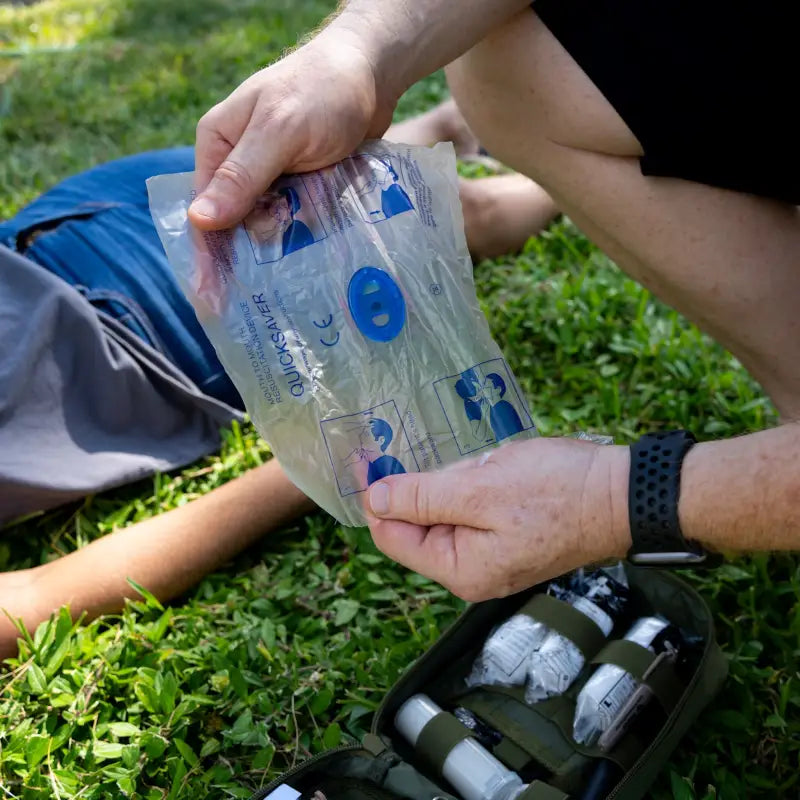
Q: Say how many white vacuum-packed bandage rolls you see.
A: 3